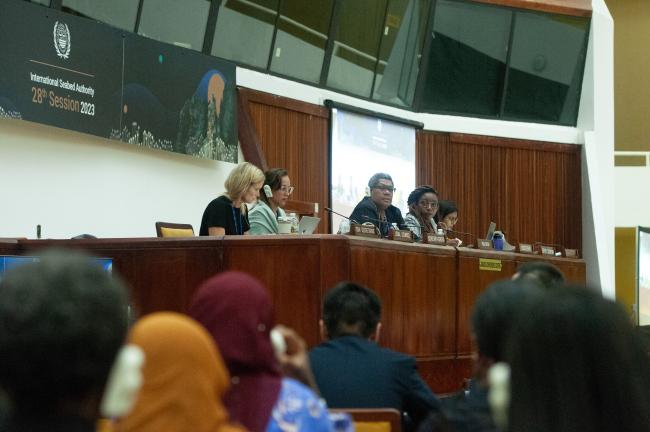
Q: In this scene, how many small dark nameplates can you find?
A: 7